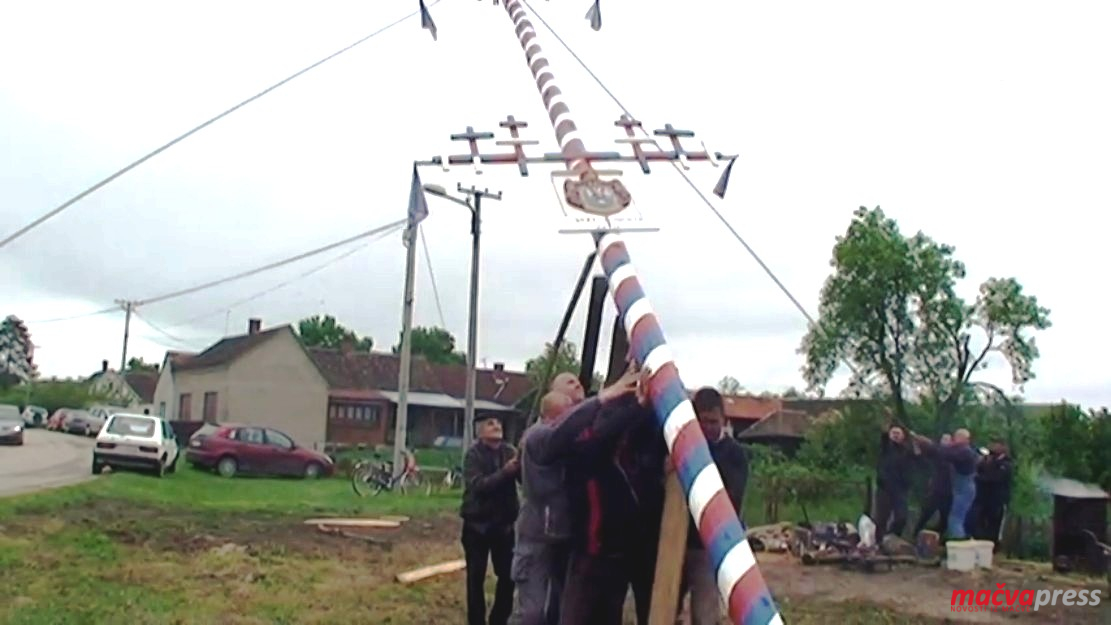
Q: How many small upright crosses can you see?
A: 4